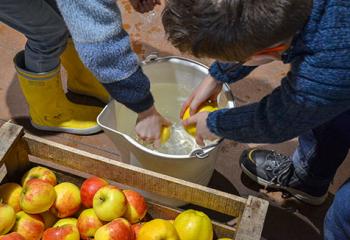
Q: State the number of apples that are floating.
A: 0